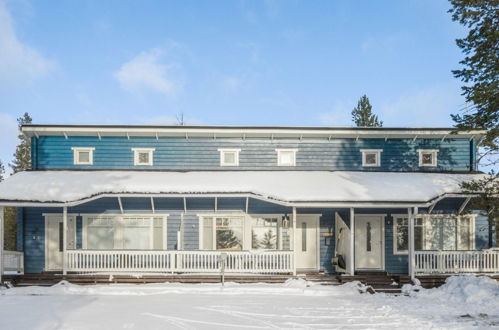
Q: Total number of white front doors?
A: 3